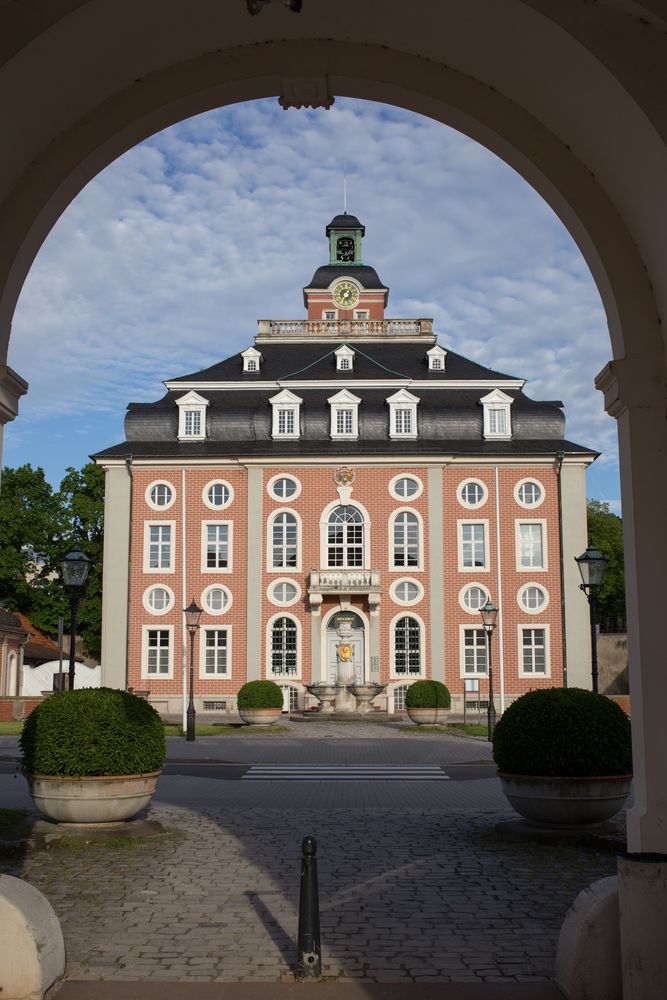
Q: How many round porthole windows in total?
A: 12